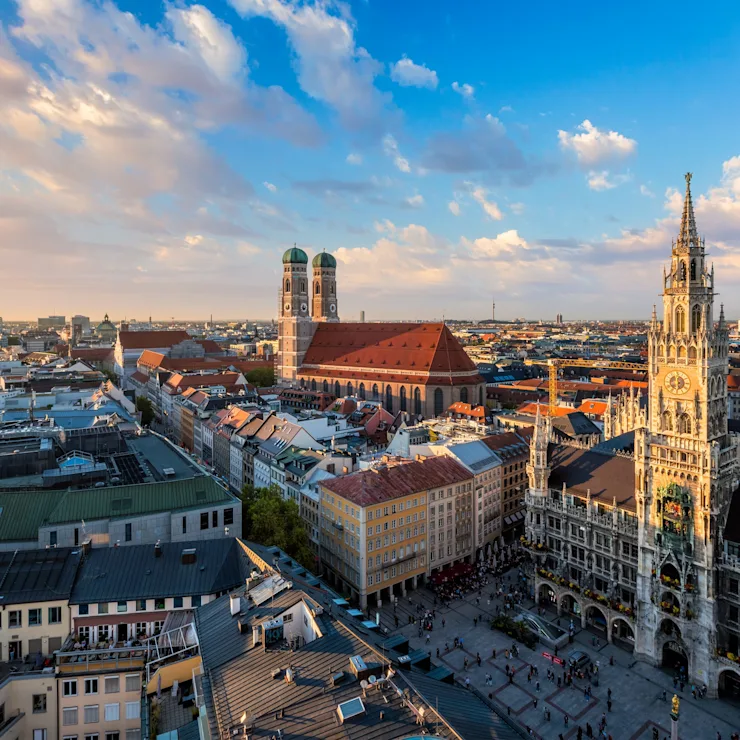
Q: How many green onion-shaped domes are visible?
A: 2